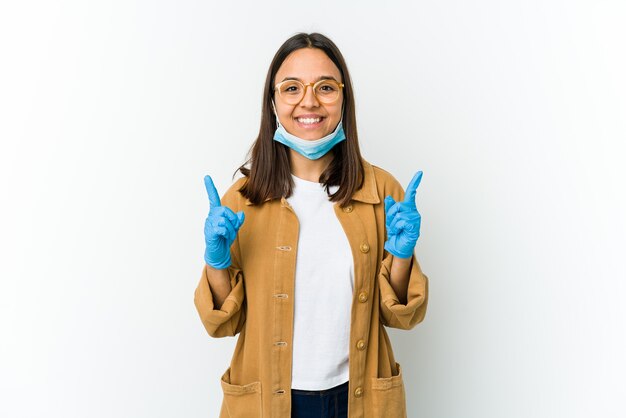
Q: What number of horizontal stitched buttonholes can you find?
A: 4